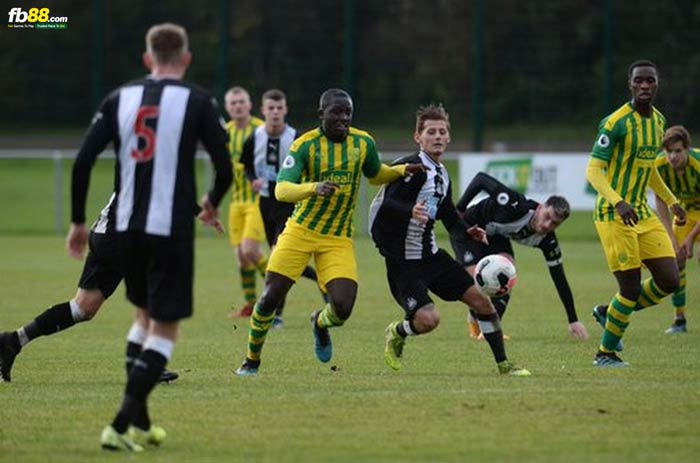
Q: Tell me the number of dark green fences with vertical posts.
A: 1